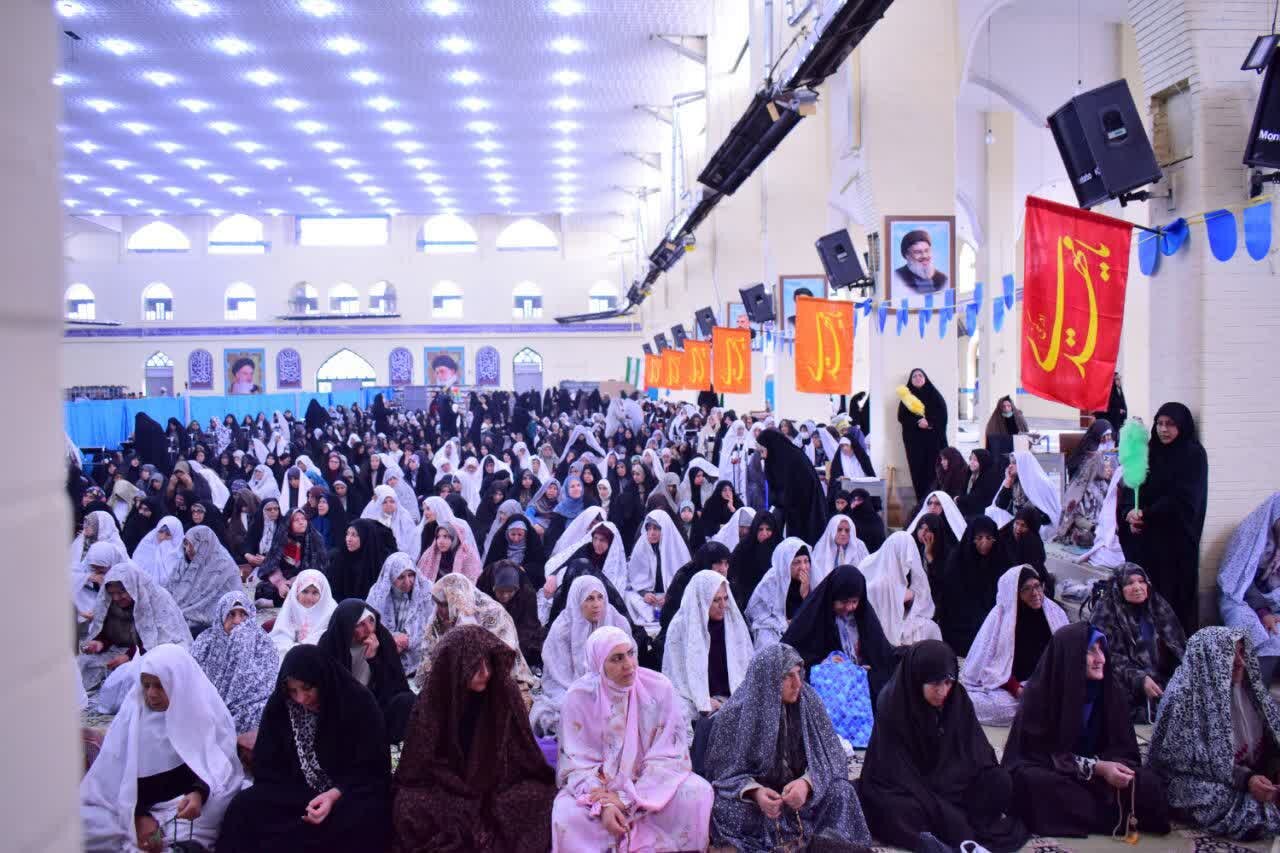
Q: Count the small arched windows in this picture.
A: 9